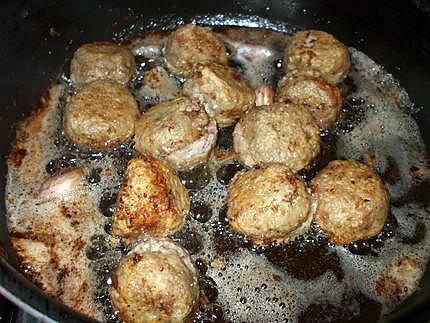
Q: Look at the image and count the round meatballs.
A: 12